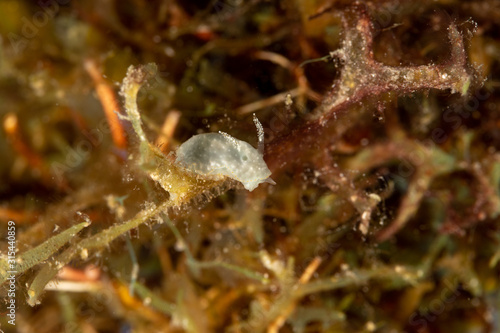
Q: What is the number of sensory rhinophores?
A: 2